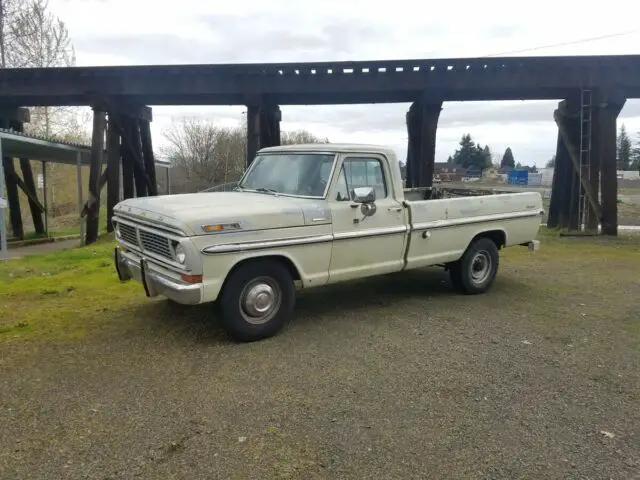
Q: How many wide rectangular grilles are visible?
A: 2